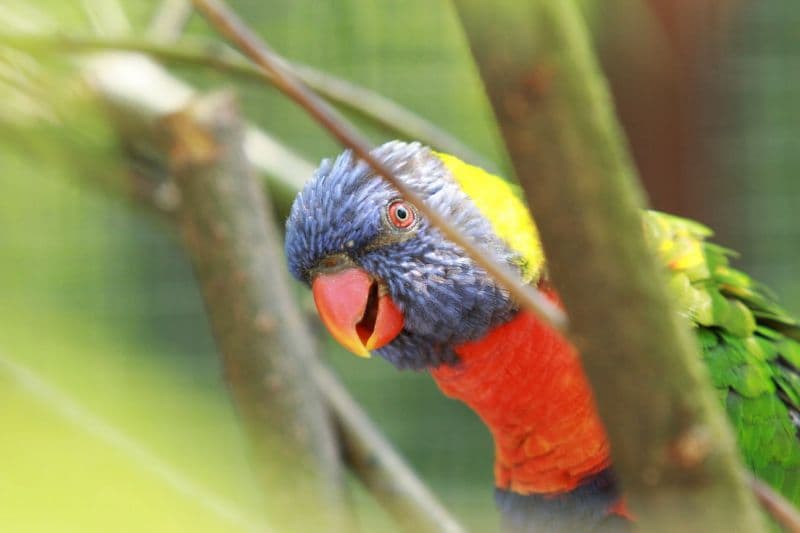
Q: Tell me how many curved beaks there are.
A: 1